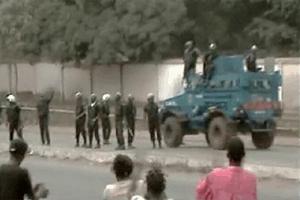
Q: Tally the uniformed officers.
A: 11